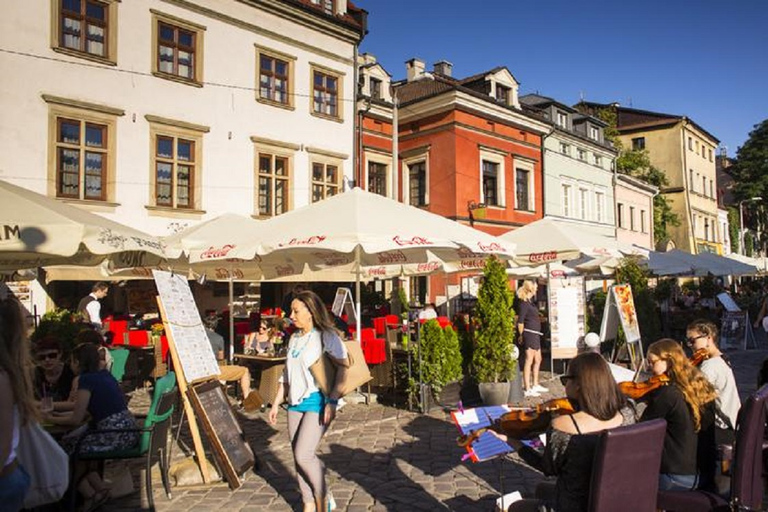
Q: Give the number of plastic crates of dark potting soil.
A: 0